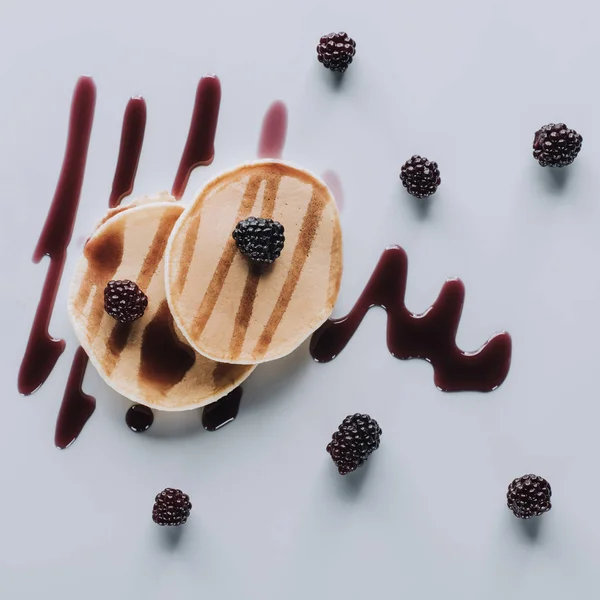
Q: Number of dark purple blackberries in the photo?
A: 8